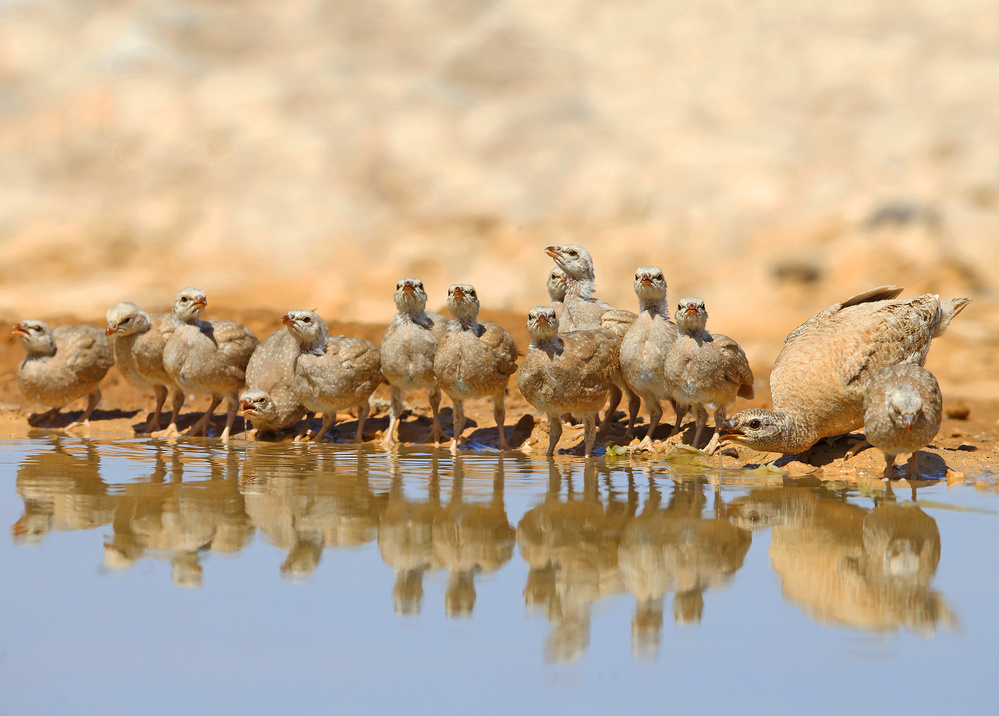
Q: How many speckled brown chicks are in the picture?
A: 13